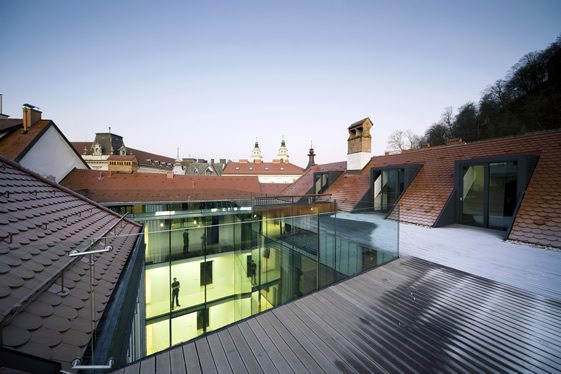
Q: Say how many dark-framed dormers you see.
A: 3